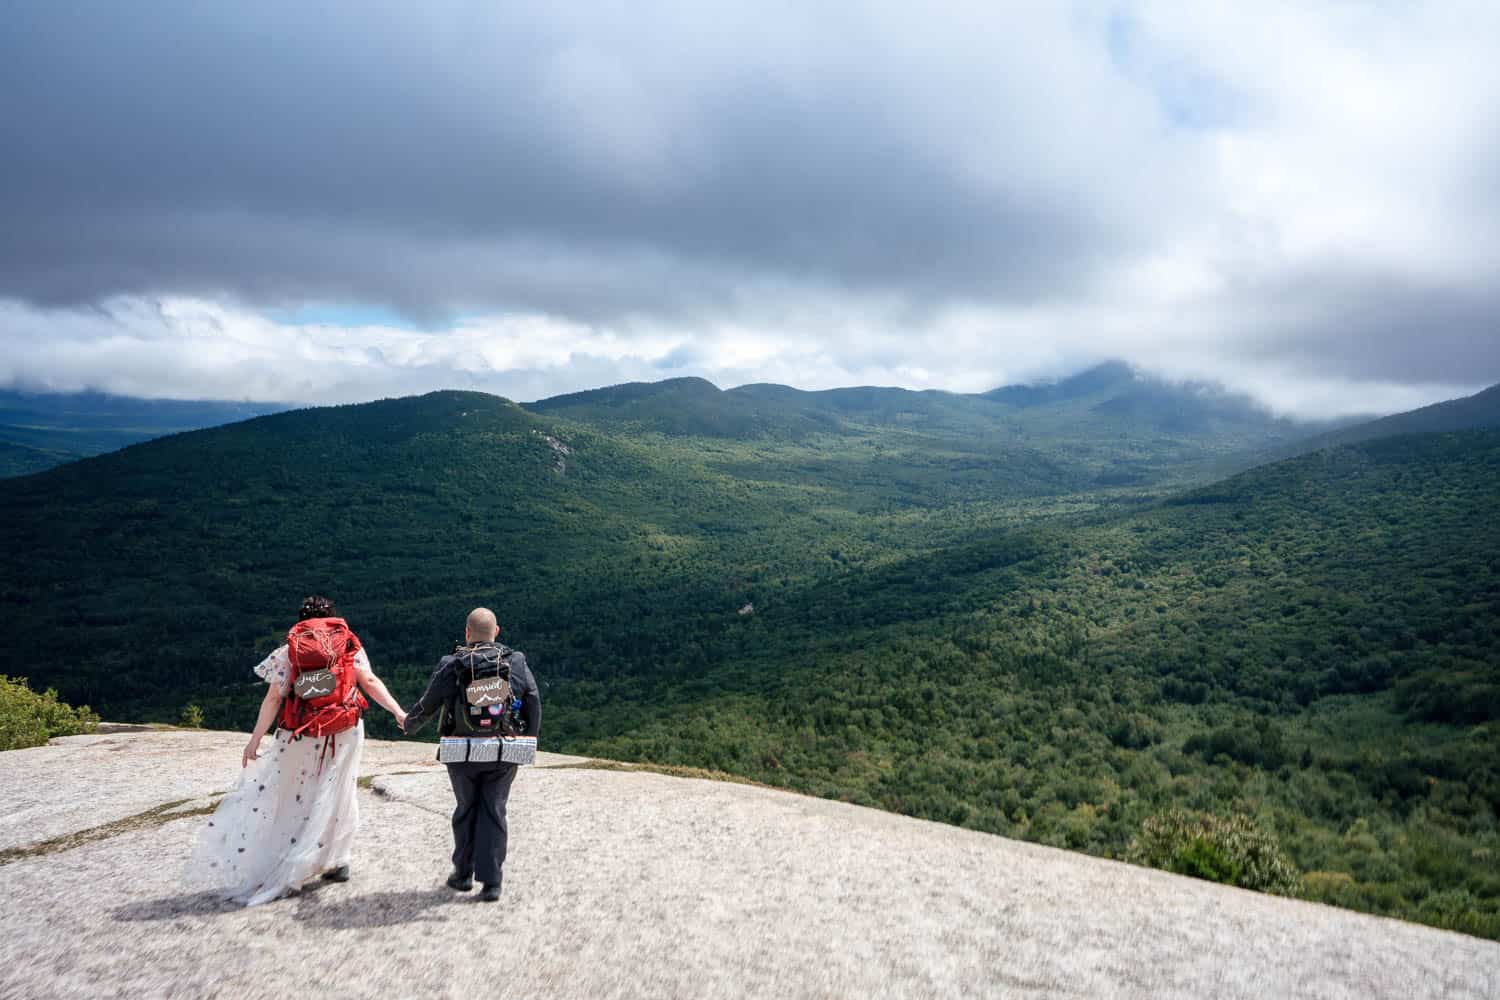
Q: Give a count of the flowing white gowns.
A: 1